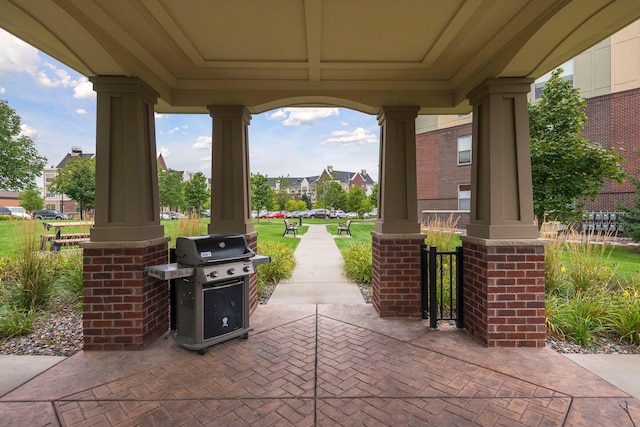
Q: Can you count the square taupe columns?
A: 4